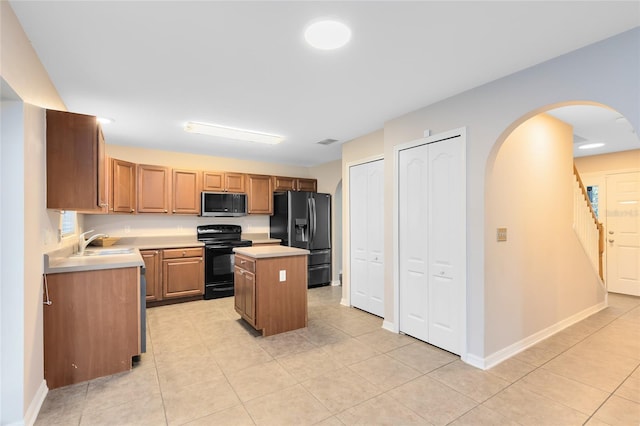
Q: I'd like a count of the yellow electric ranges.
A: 0